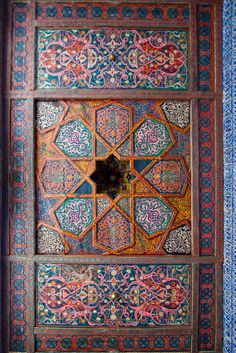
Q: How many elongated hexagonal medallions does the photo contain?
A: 8